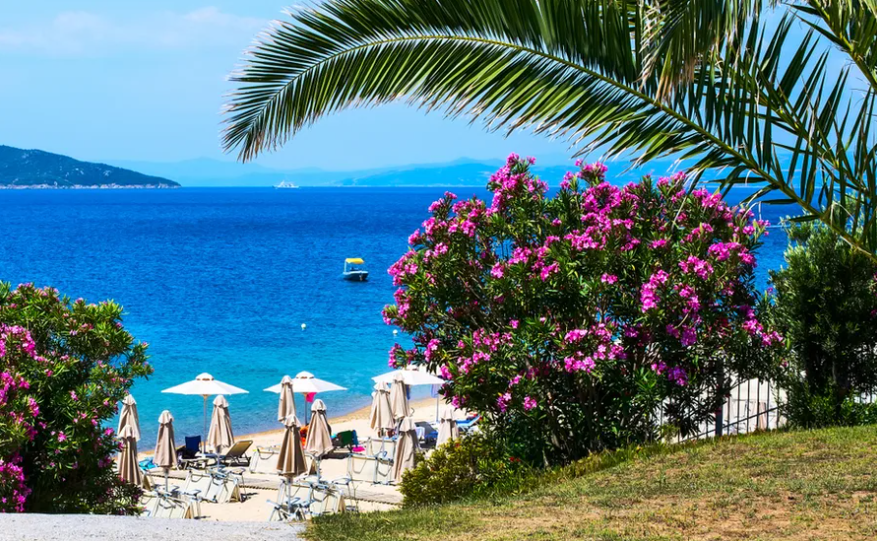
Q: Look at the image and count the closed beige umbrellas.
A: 11